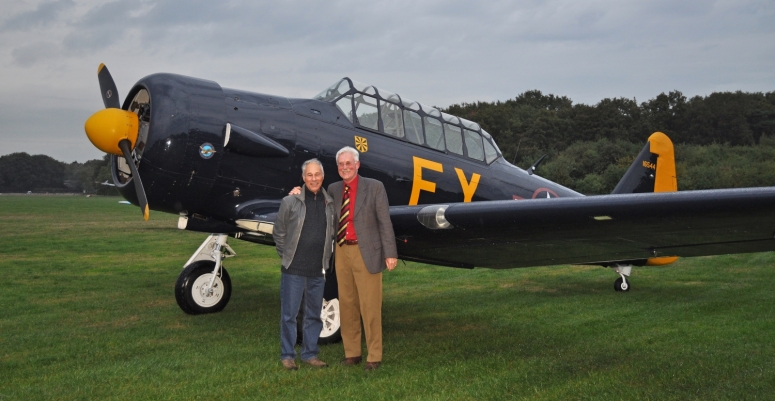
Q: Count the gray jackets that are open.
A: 2